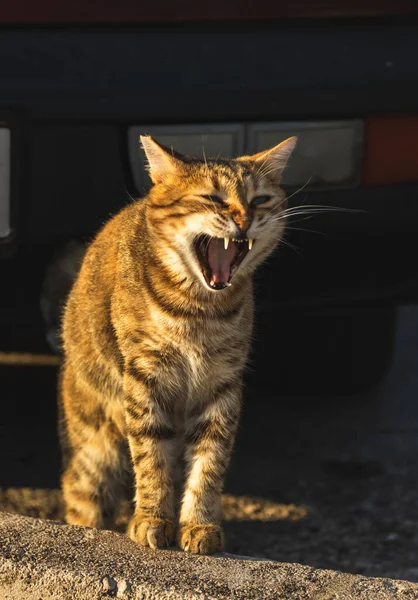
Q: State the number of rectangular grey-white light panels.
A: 2